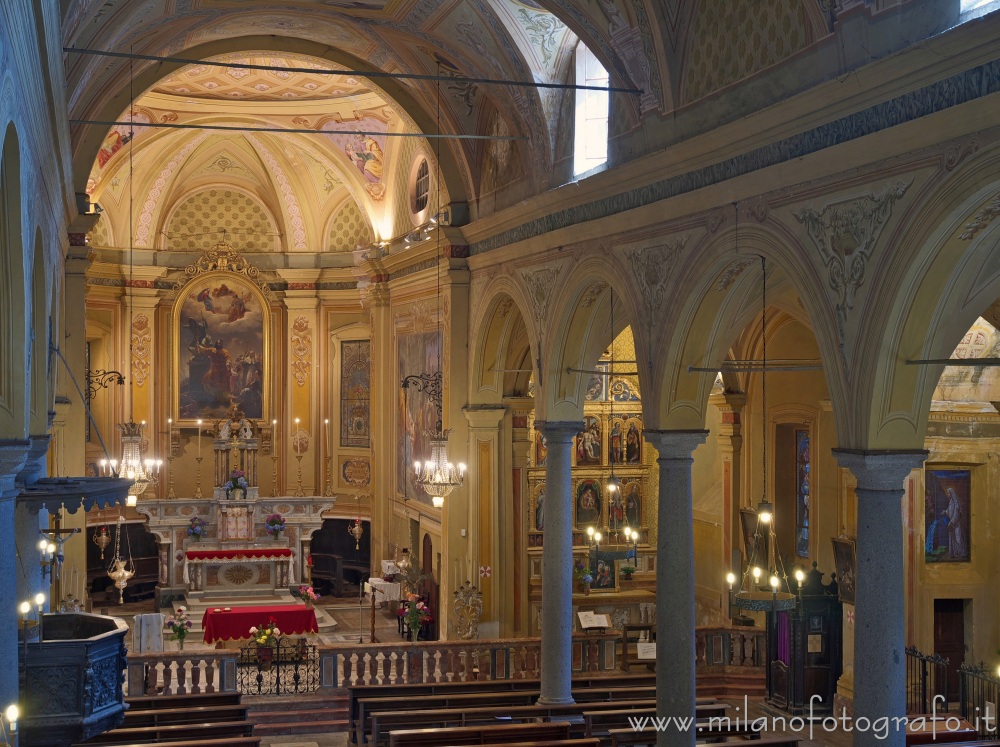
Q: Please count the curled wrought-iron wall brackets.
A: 2